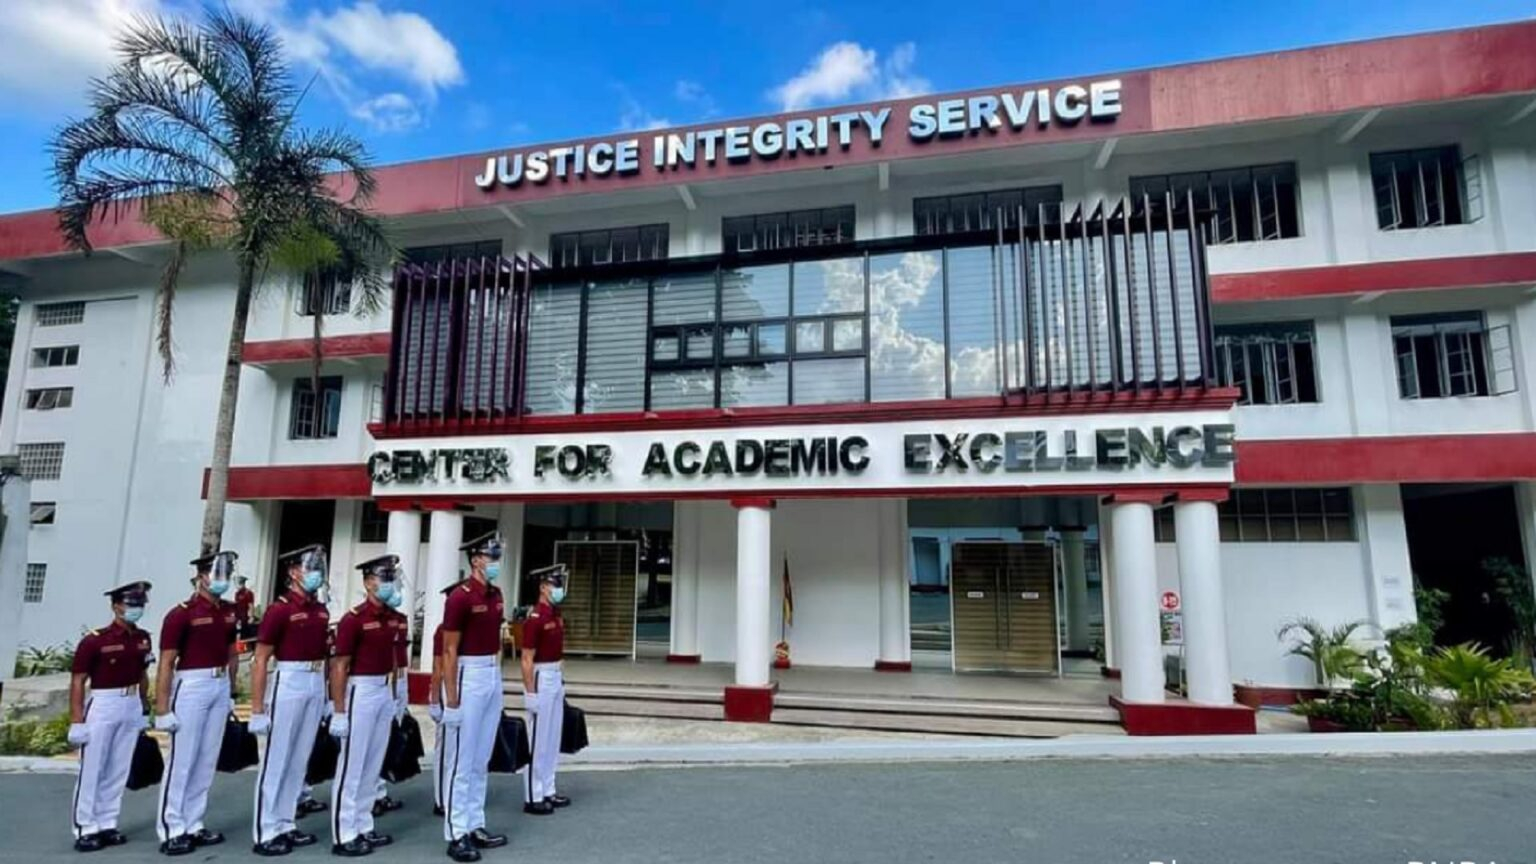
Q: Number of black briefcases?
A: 6